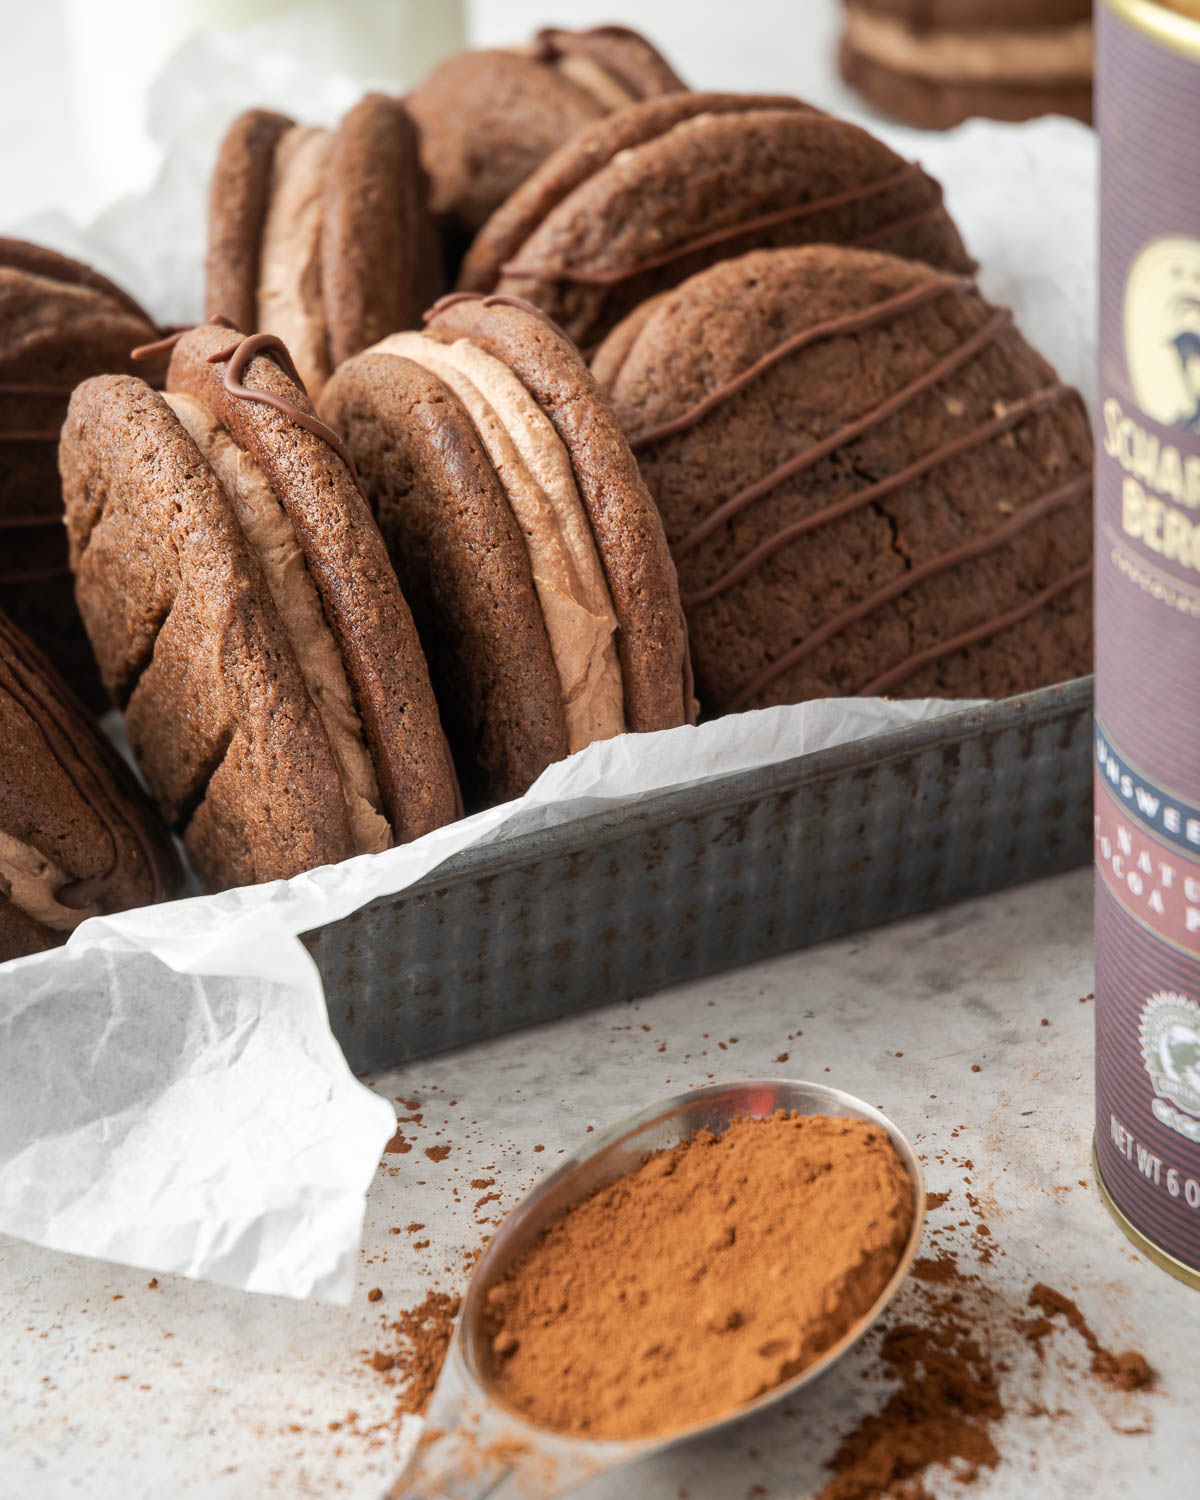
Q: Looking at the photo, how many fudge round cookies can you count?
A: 9